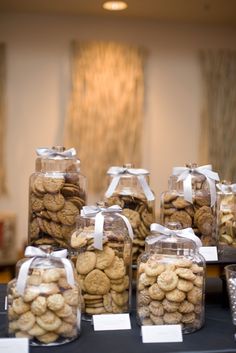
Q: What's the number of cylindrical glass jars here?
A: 7